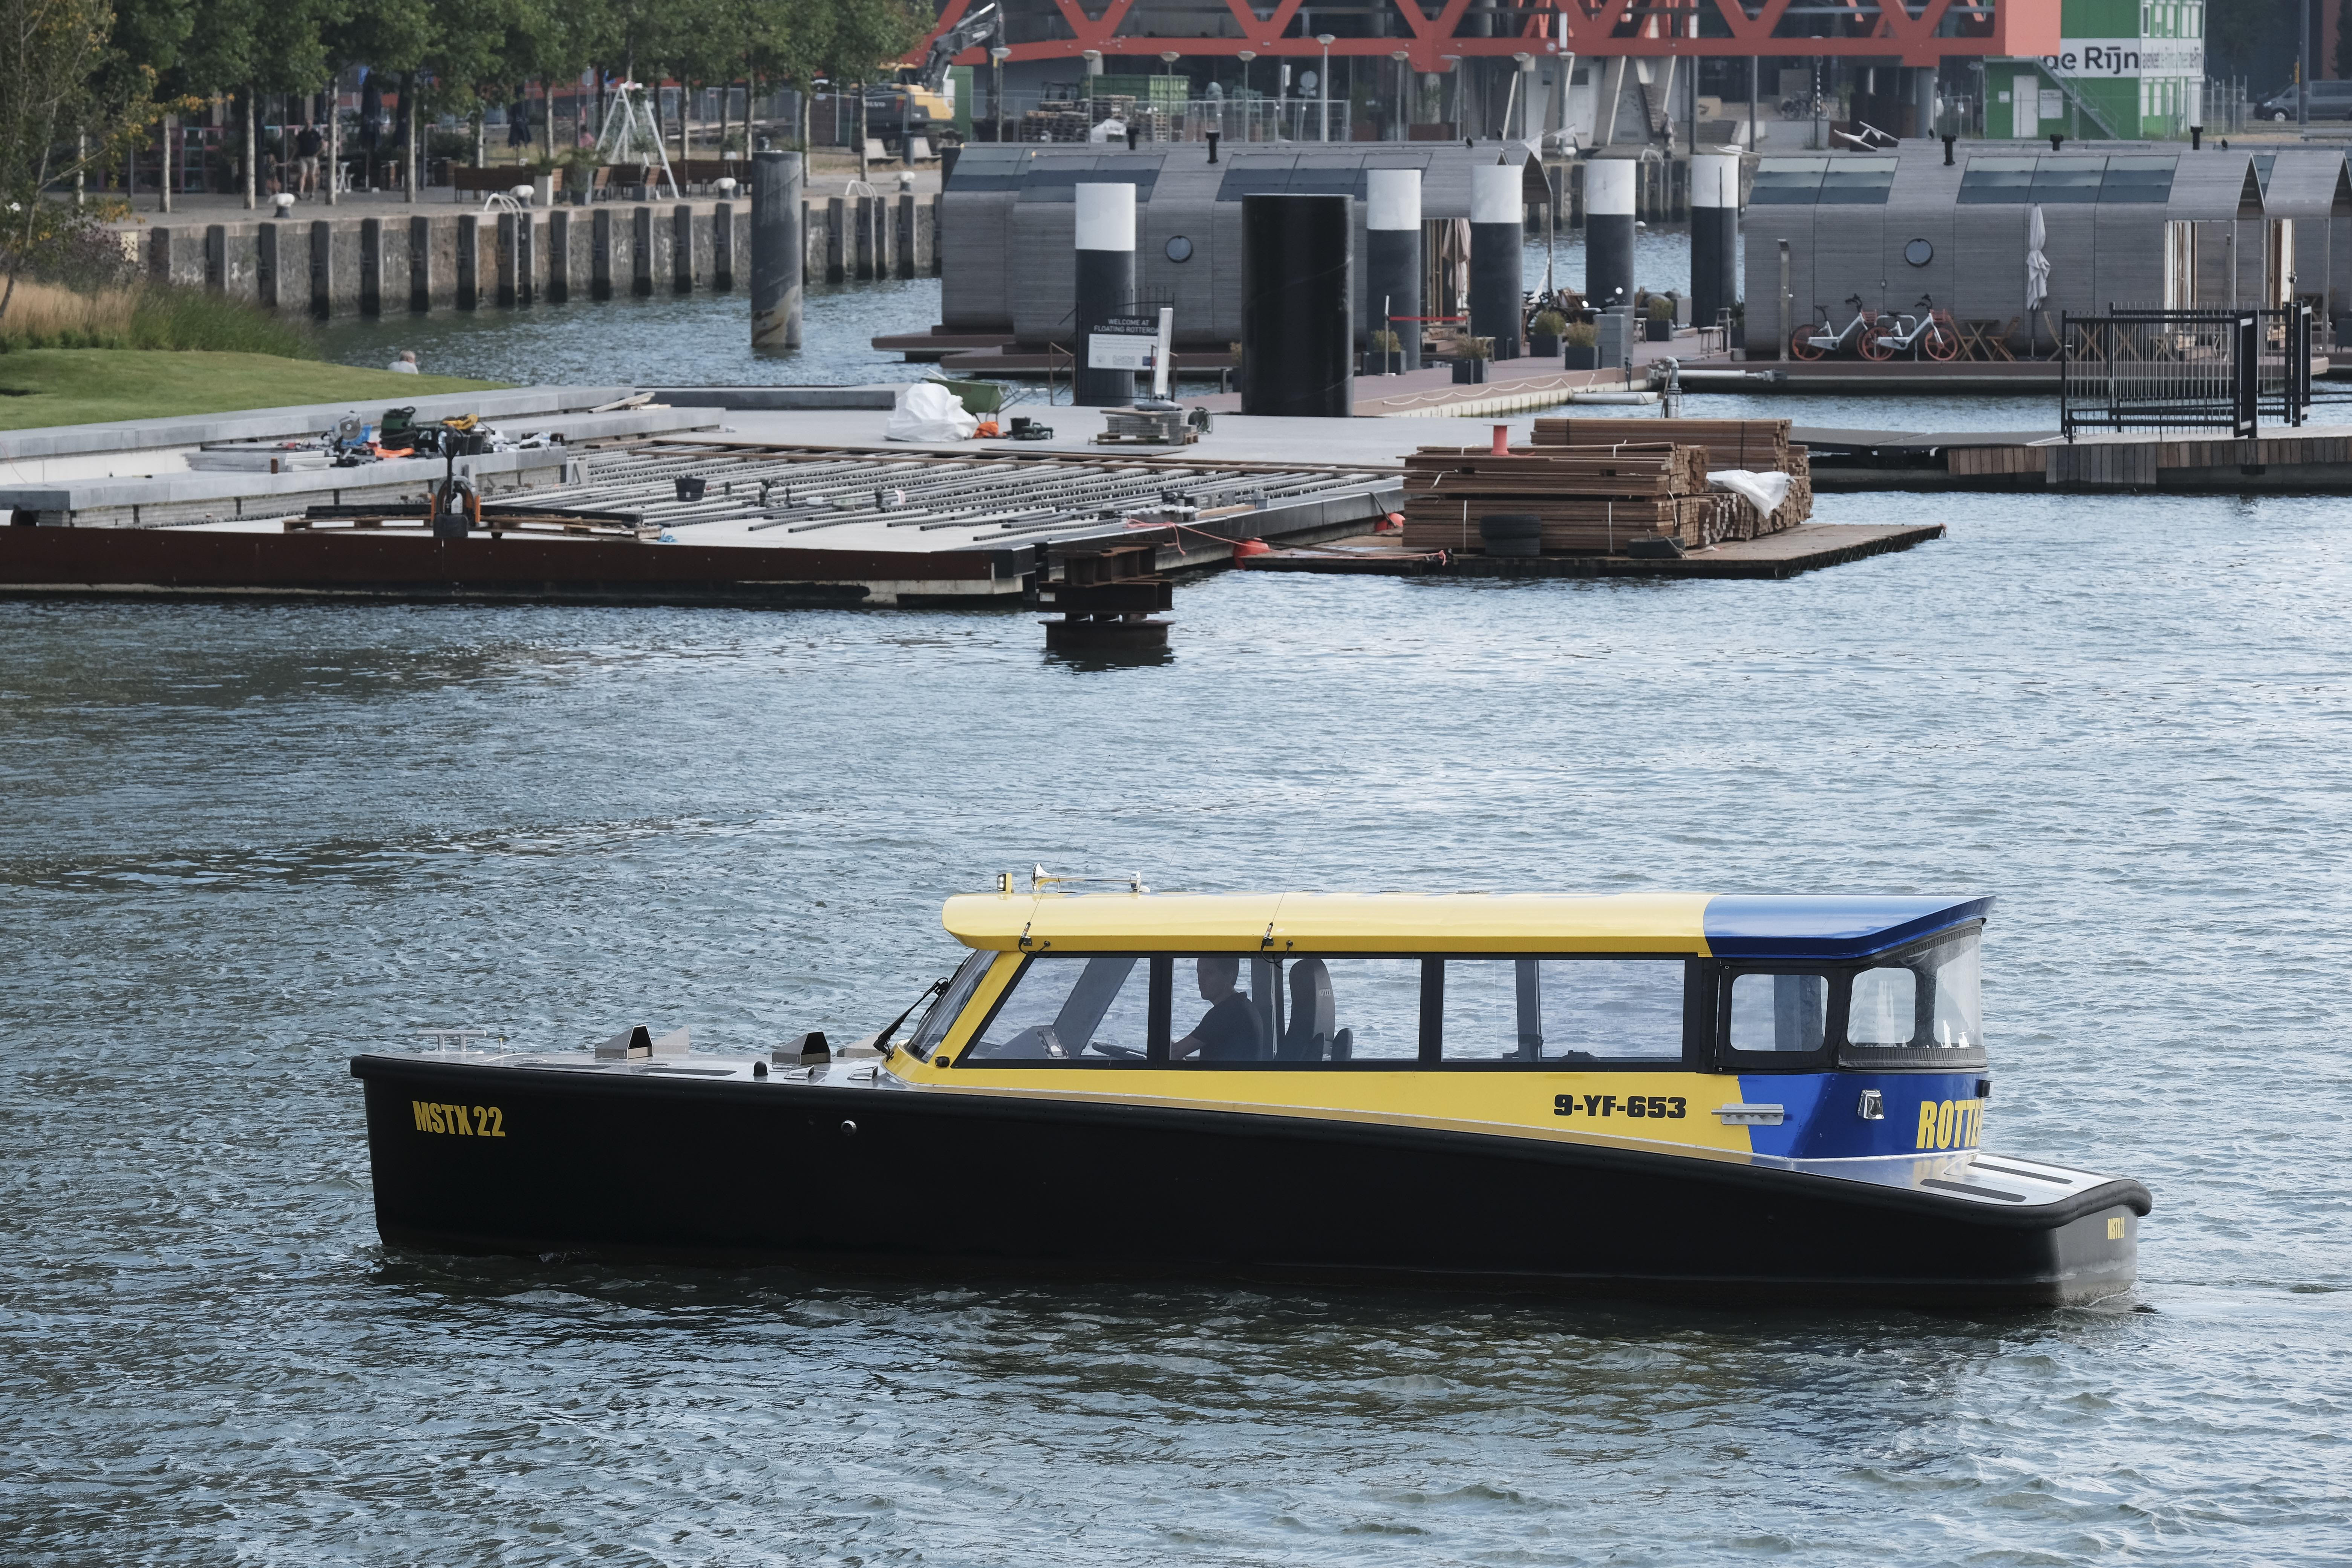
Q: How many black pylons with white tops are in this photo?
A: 5